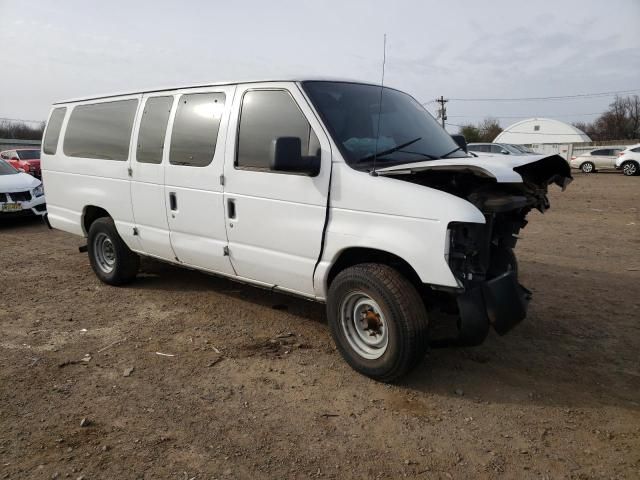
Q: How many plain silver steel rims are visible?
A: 2